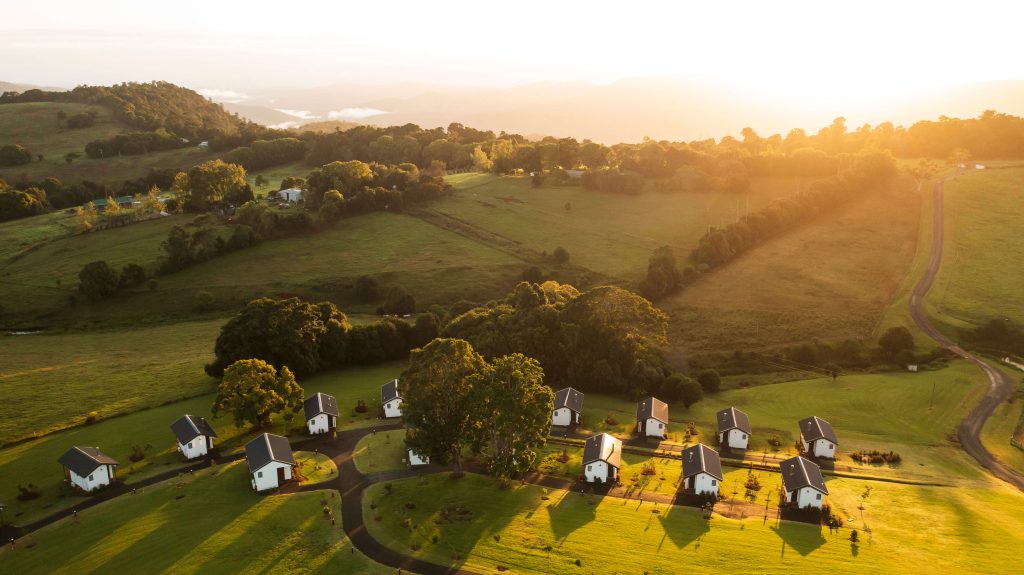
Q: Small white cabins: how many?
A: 13